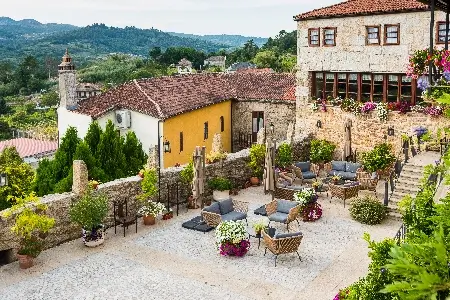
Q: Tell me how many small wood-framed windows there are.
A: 5